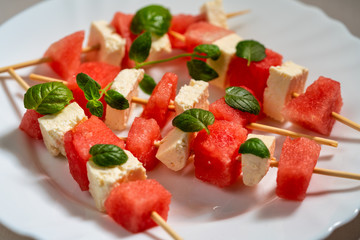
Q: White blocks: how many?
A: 11